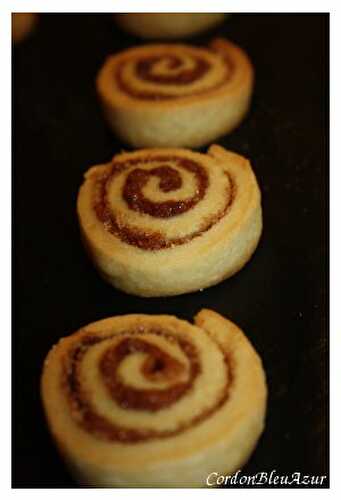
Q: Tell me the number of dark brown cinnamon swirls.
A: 3